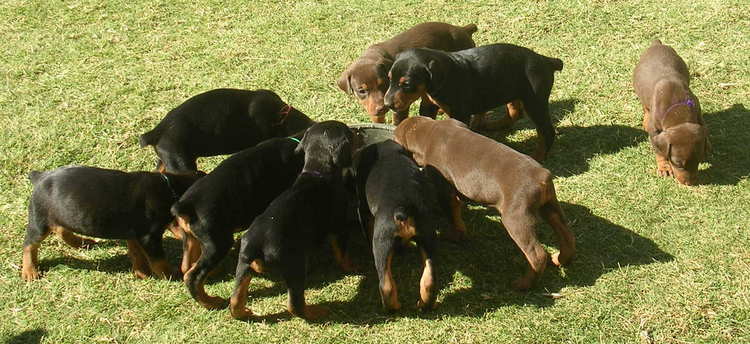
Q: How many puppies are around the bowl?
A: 8